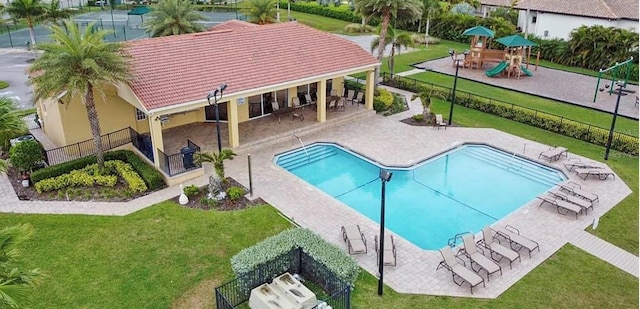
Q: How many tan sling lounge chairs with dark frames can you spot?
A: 12